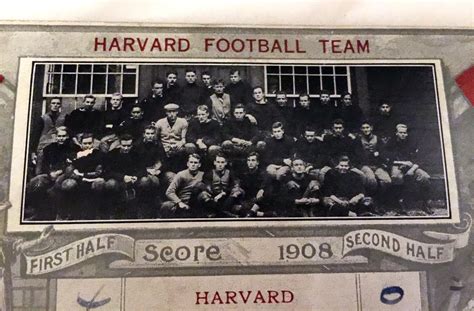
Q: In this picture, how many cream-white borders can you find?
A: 1